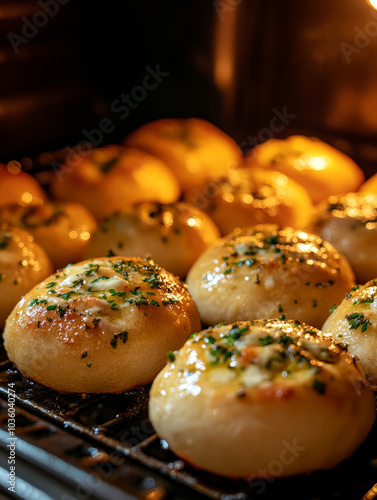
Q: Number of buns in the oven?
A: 14